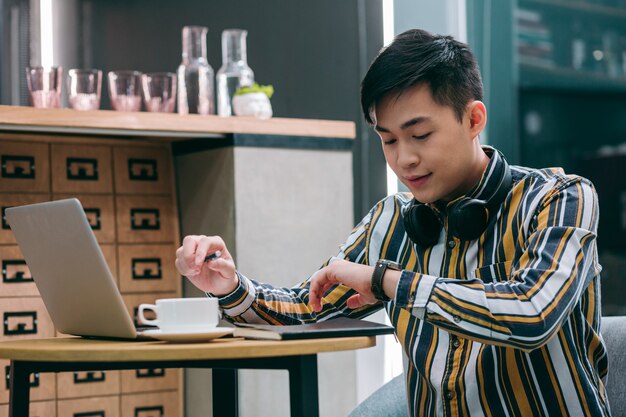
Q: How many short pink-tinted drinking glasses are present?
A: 4